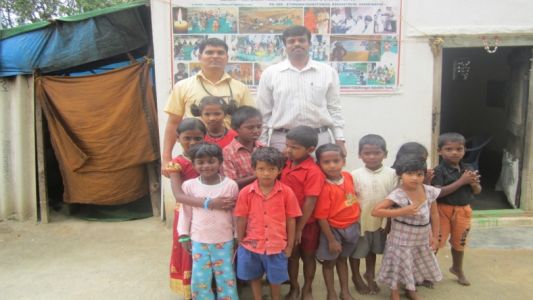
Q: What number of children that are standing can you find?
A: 11